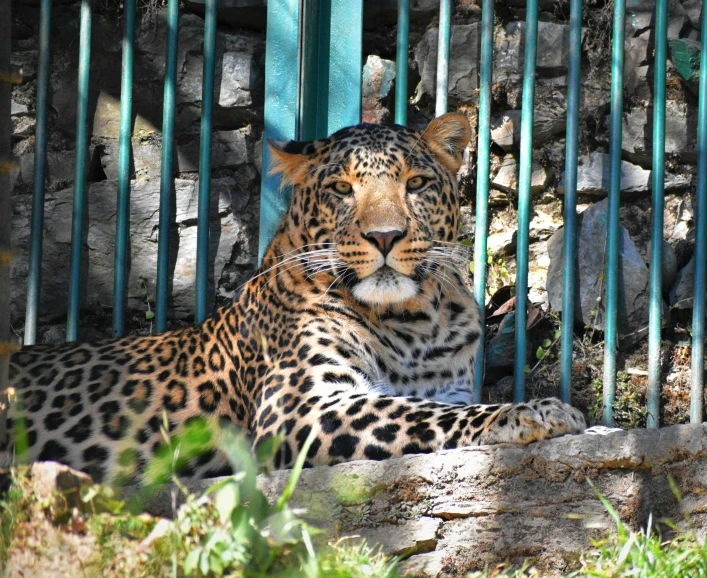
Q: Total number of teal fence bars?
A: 13